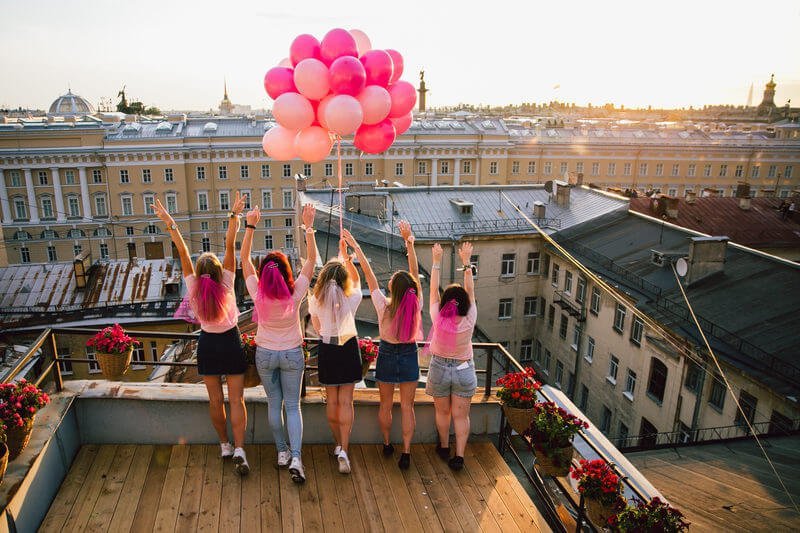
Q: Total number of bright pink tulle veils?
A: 4